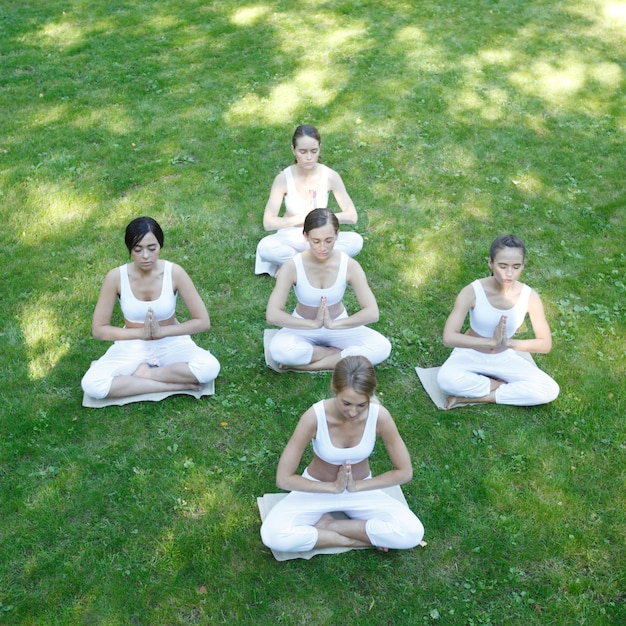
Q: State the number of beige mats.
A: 5